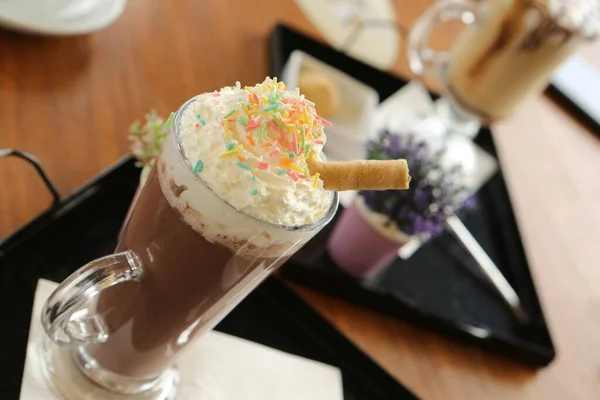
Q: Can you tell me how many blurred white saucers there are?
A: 1